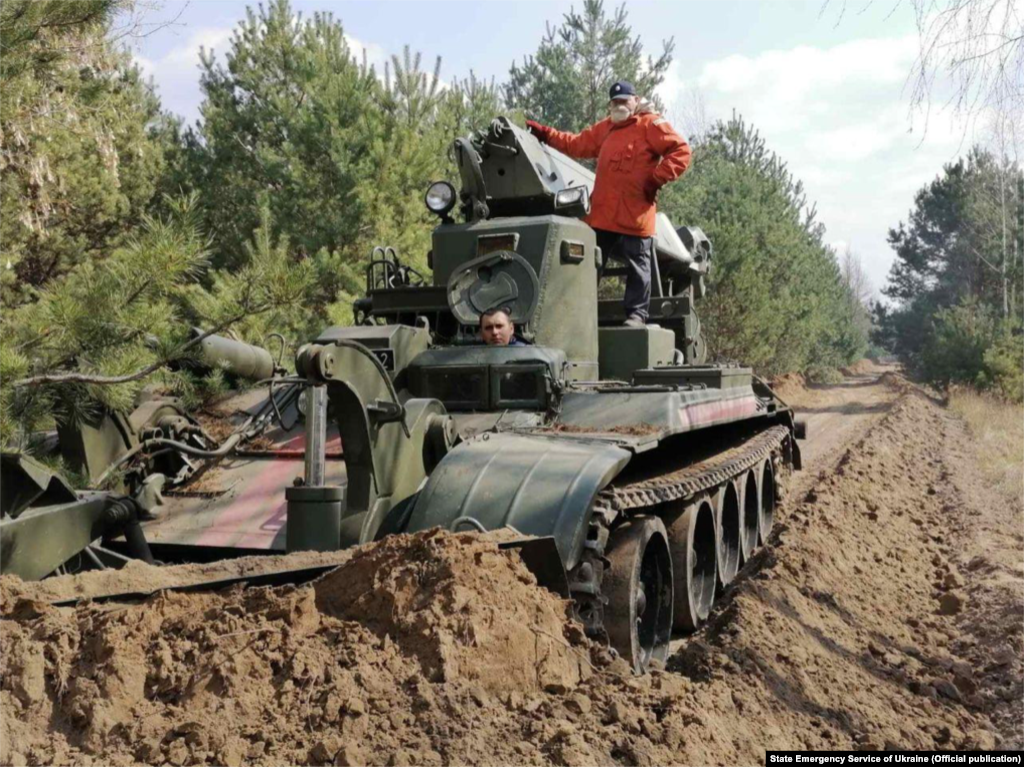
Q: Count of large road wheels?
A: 5